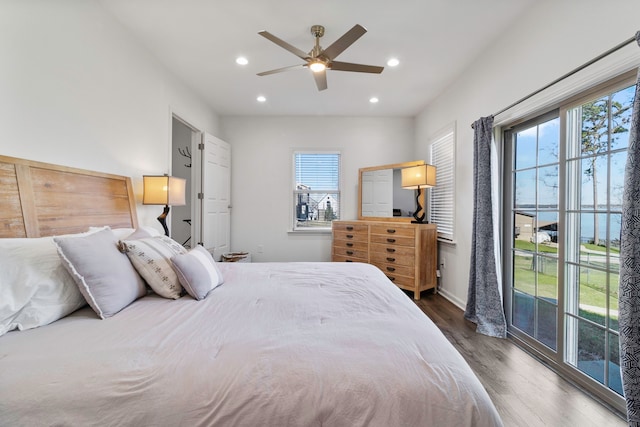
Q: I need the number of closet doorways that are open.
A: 1